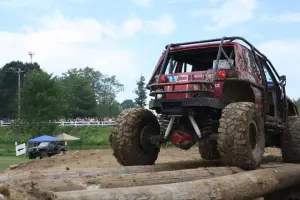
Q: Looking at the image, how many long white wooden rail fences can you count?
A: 1